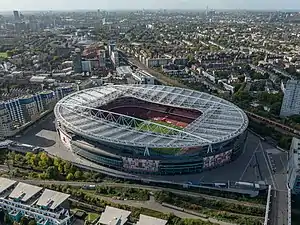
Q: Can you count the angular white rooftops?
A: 5